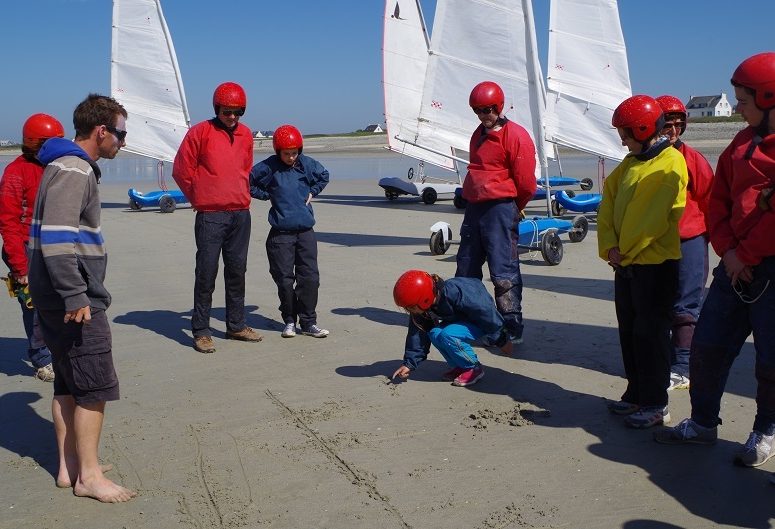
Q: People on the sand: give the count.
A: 9